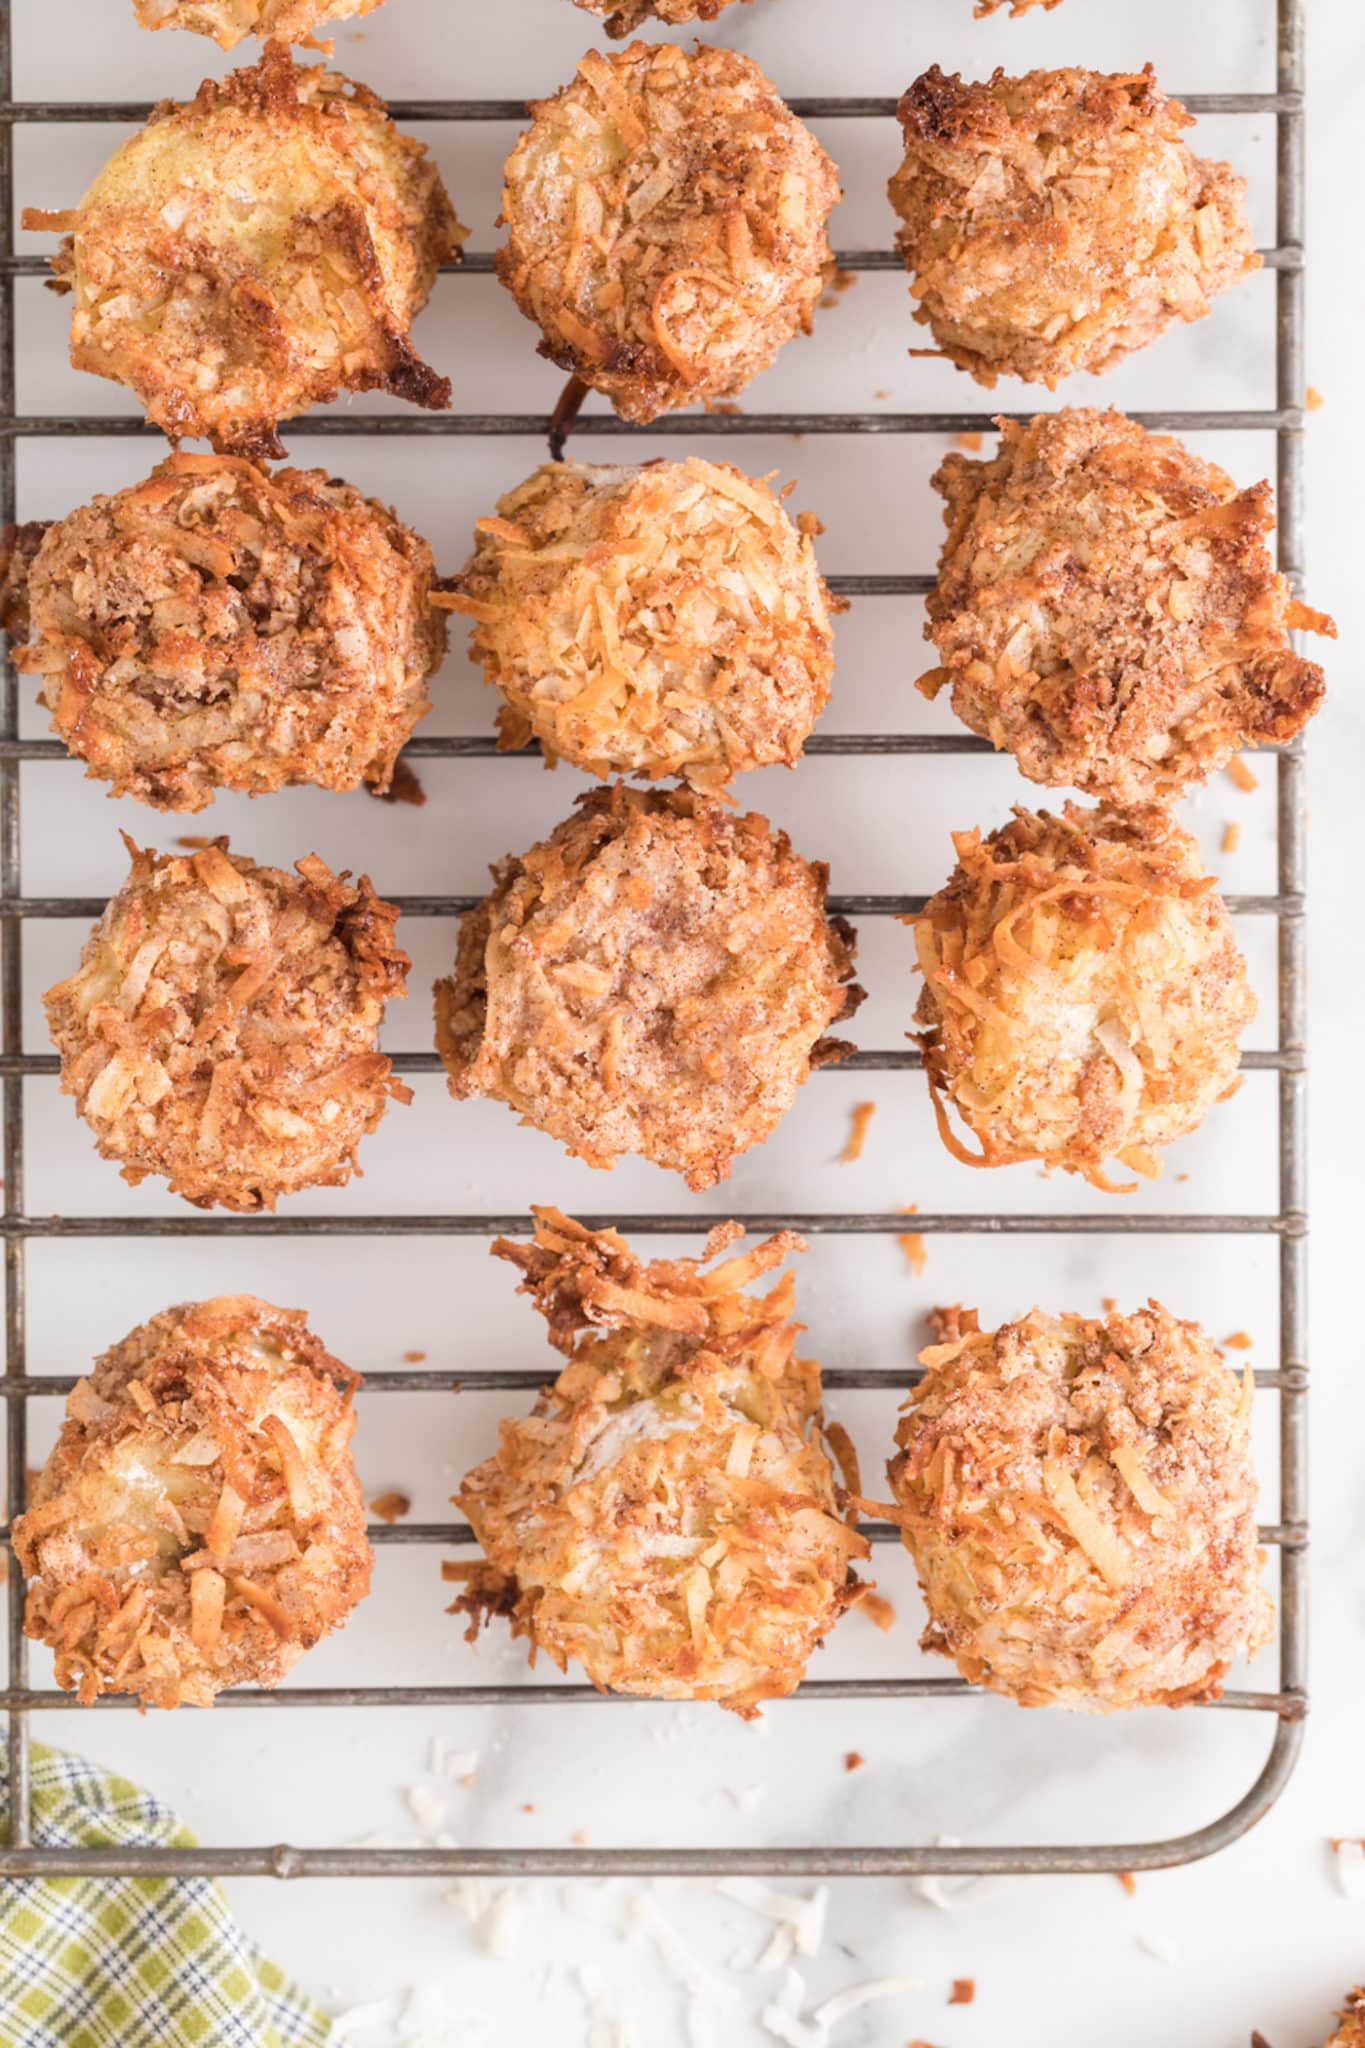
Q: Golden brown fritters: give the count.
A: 12